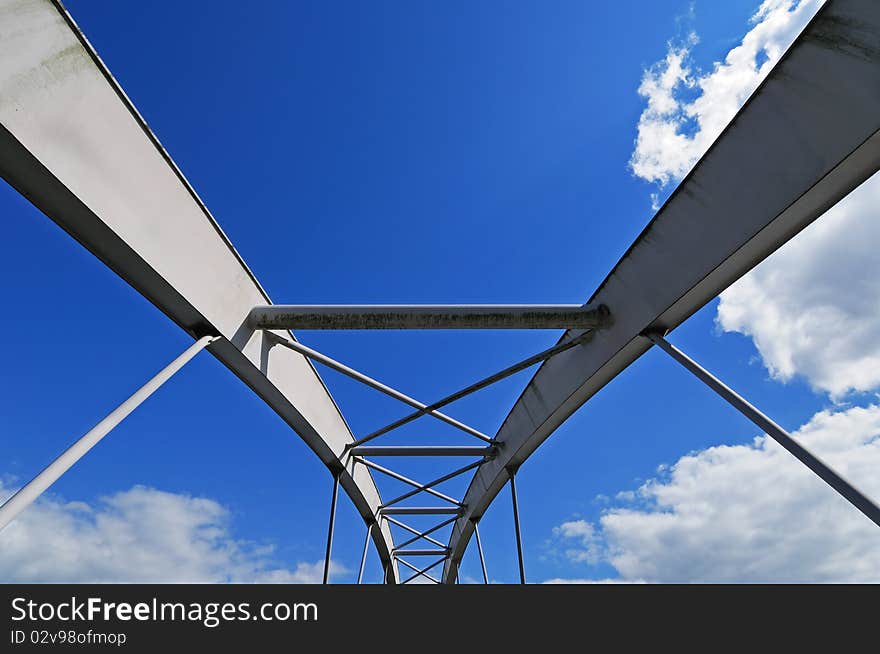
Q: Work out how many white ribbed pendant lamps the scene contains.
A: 0